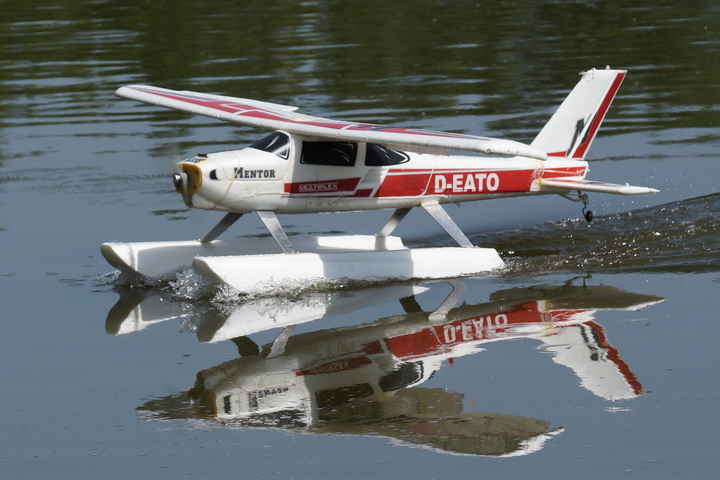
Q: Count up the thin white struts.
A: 4